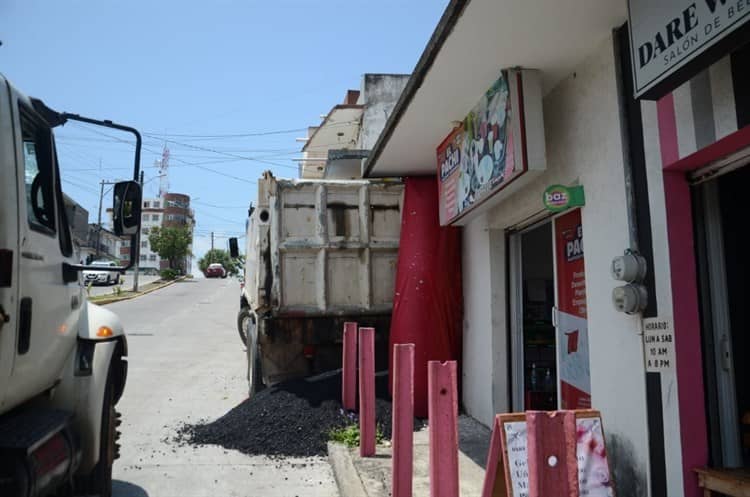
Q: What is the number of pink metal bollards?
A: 5